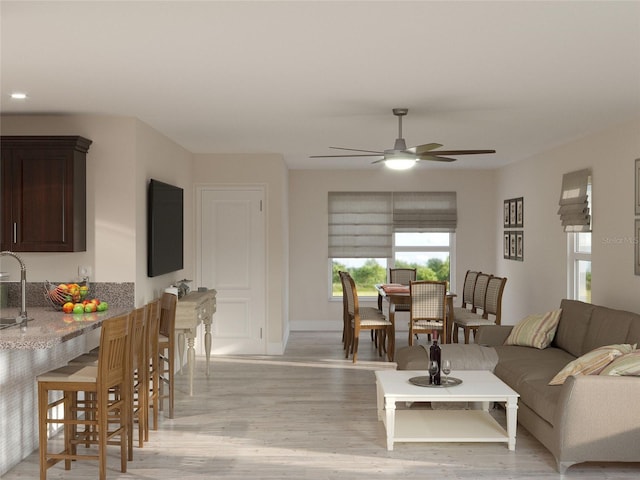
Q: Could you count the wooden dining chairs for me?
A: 8